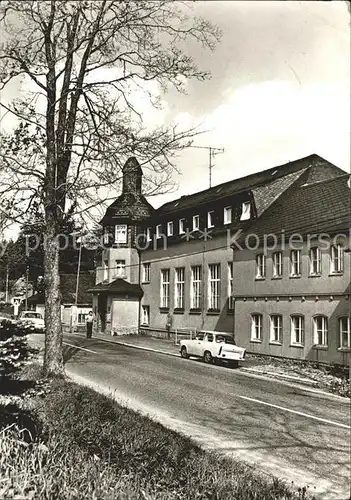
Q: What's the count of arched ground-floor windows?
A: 5